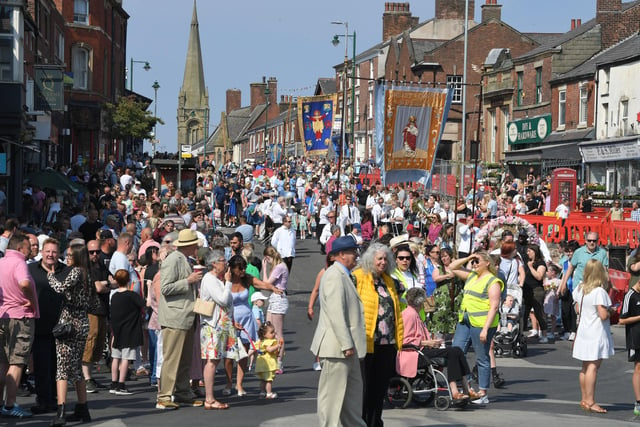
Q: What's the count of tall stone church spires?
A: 1